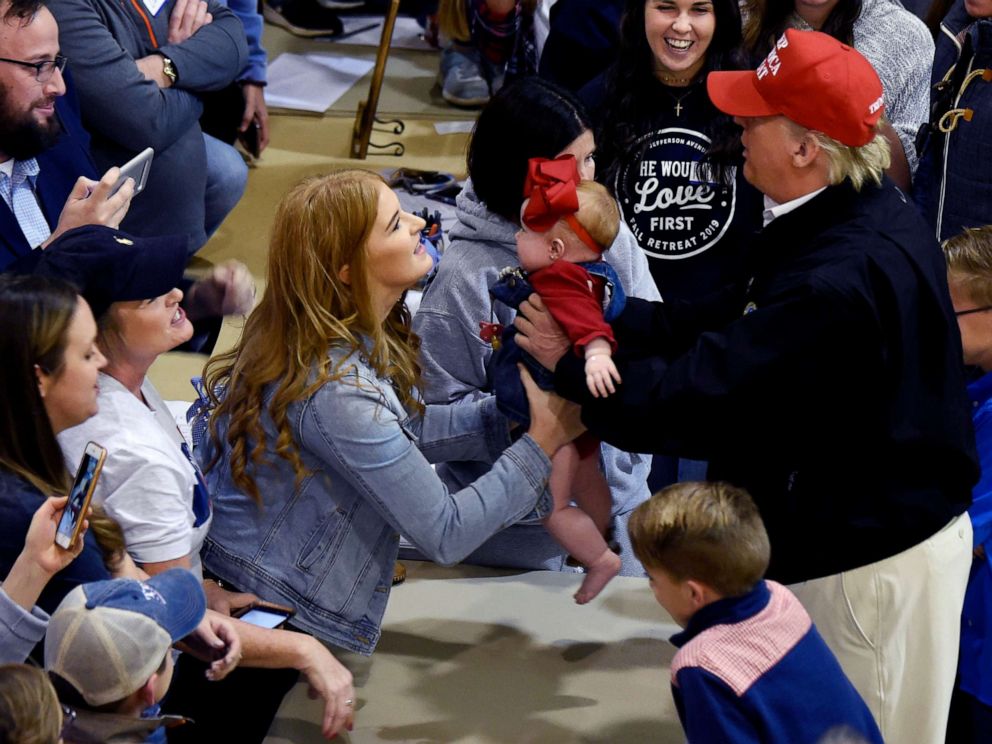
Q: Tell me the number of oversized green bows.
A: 0